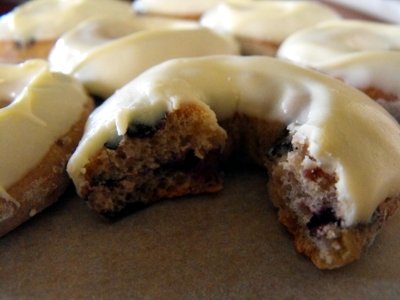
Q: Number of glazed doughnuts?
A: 7